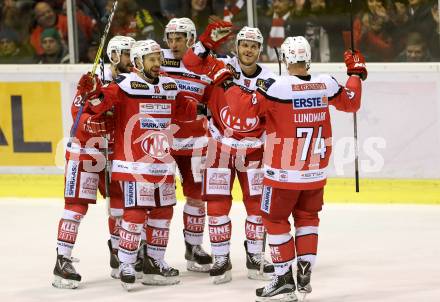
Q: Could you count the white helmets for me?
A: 5